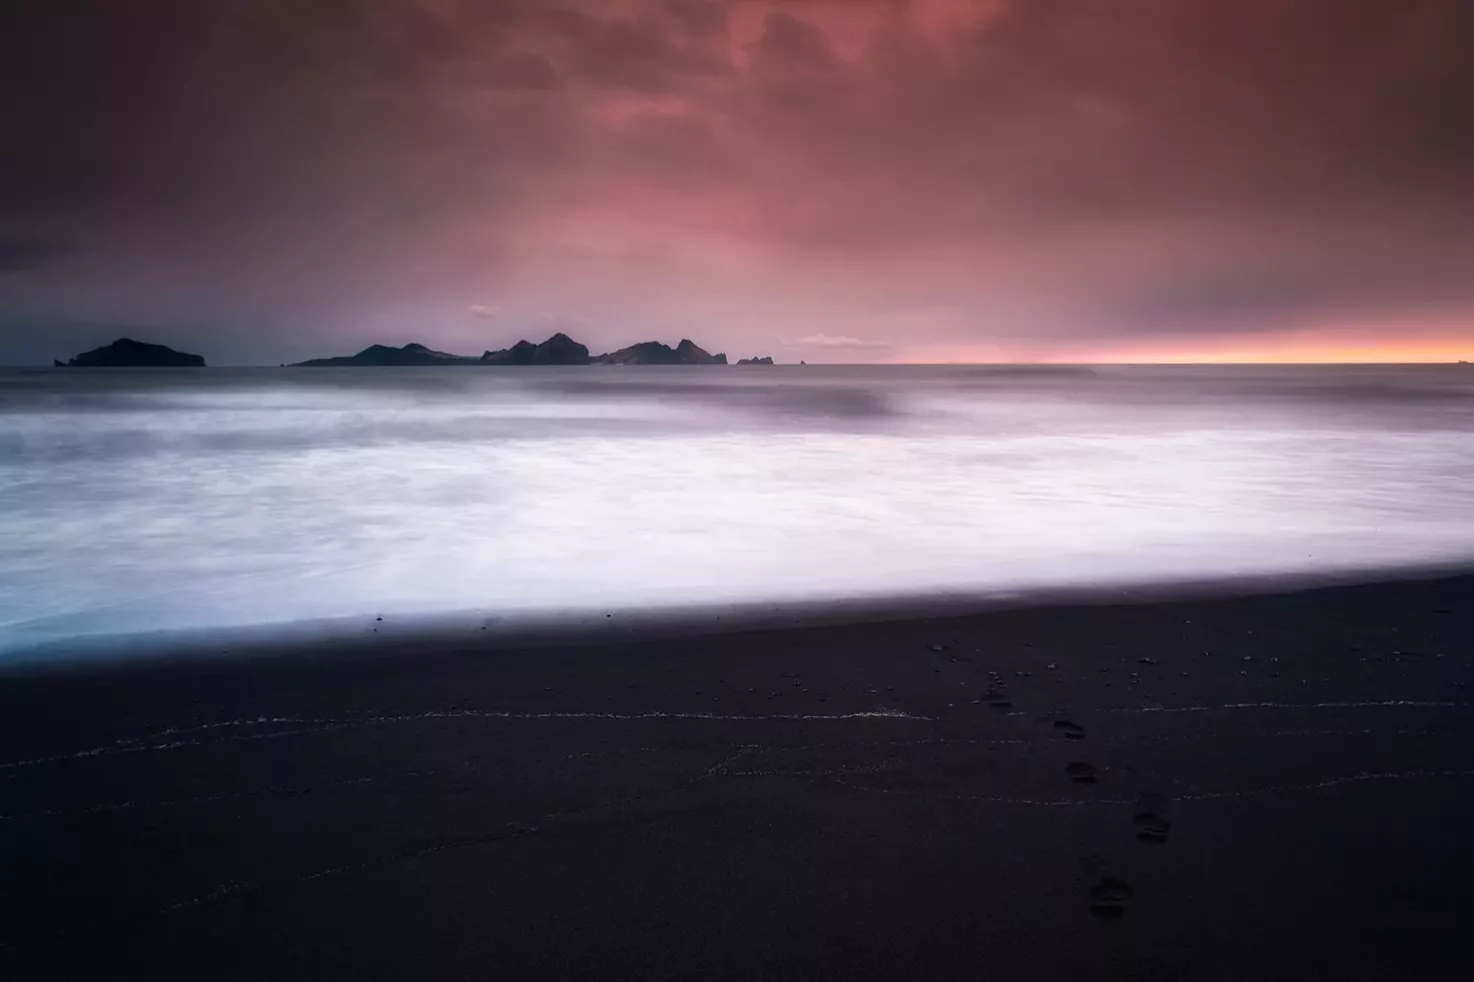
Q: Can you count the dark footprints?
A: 5